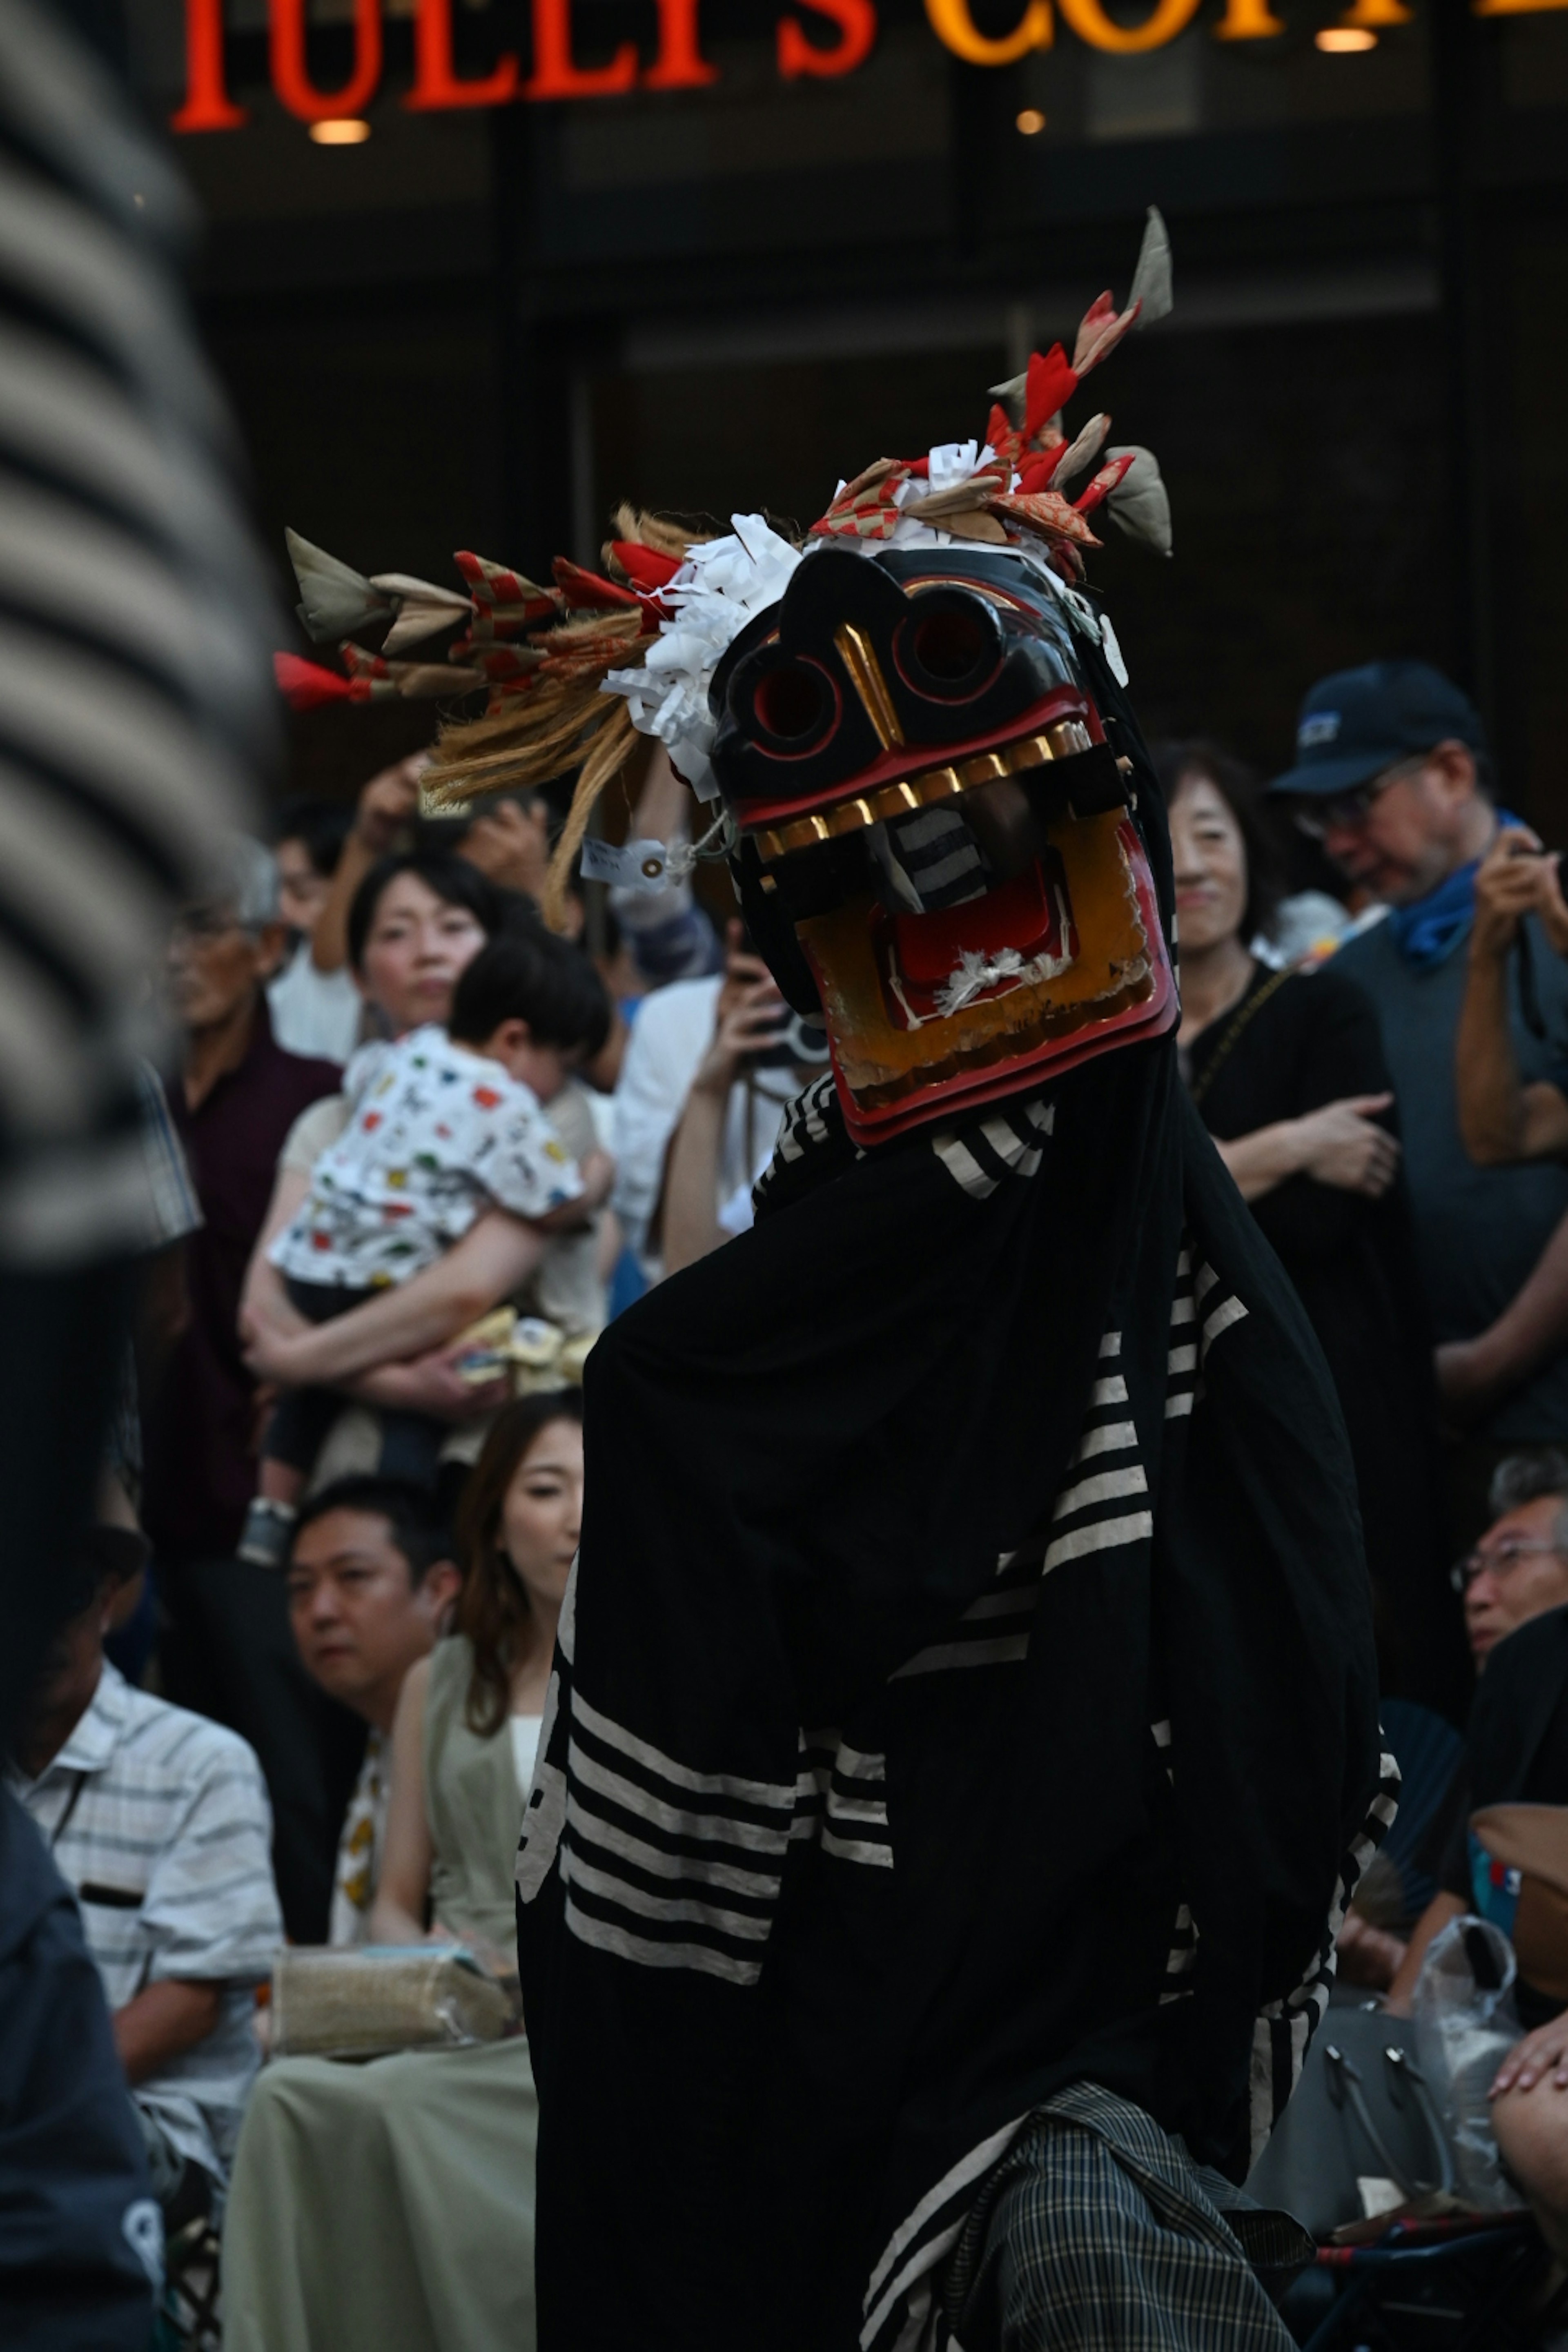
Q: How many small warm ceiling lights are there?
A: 3